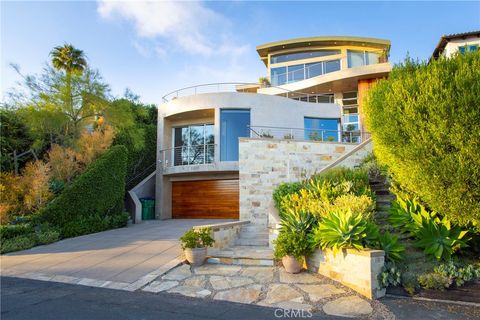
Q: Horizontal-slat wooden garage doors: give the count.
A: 1